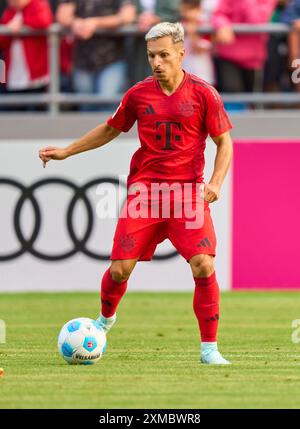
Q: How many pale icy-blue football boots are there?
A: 2